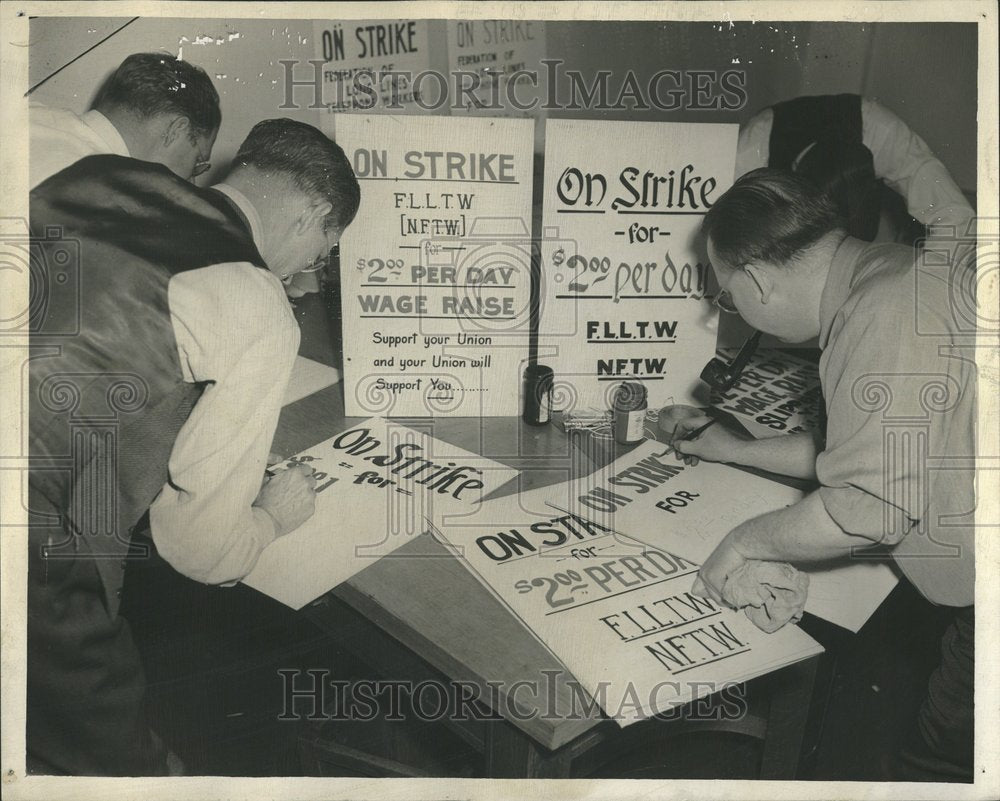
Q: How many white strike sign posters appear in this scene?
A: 8